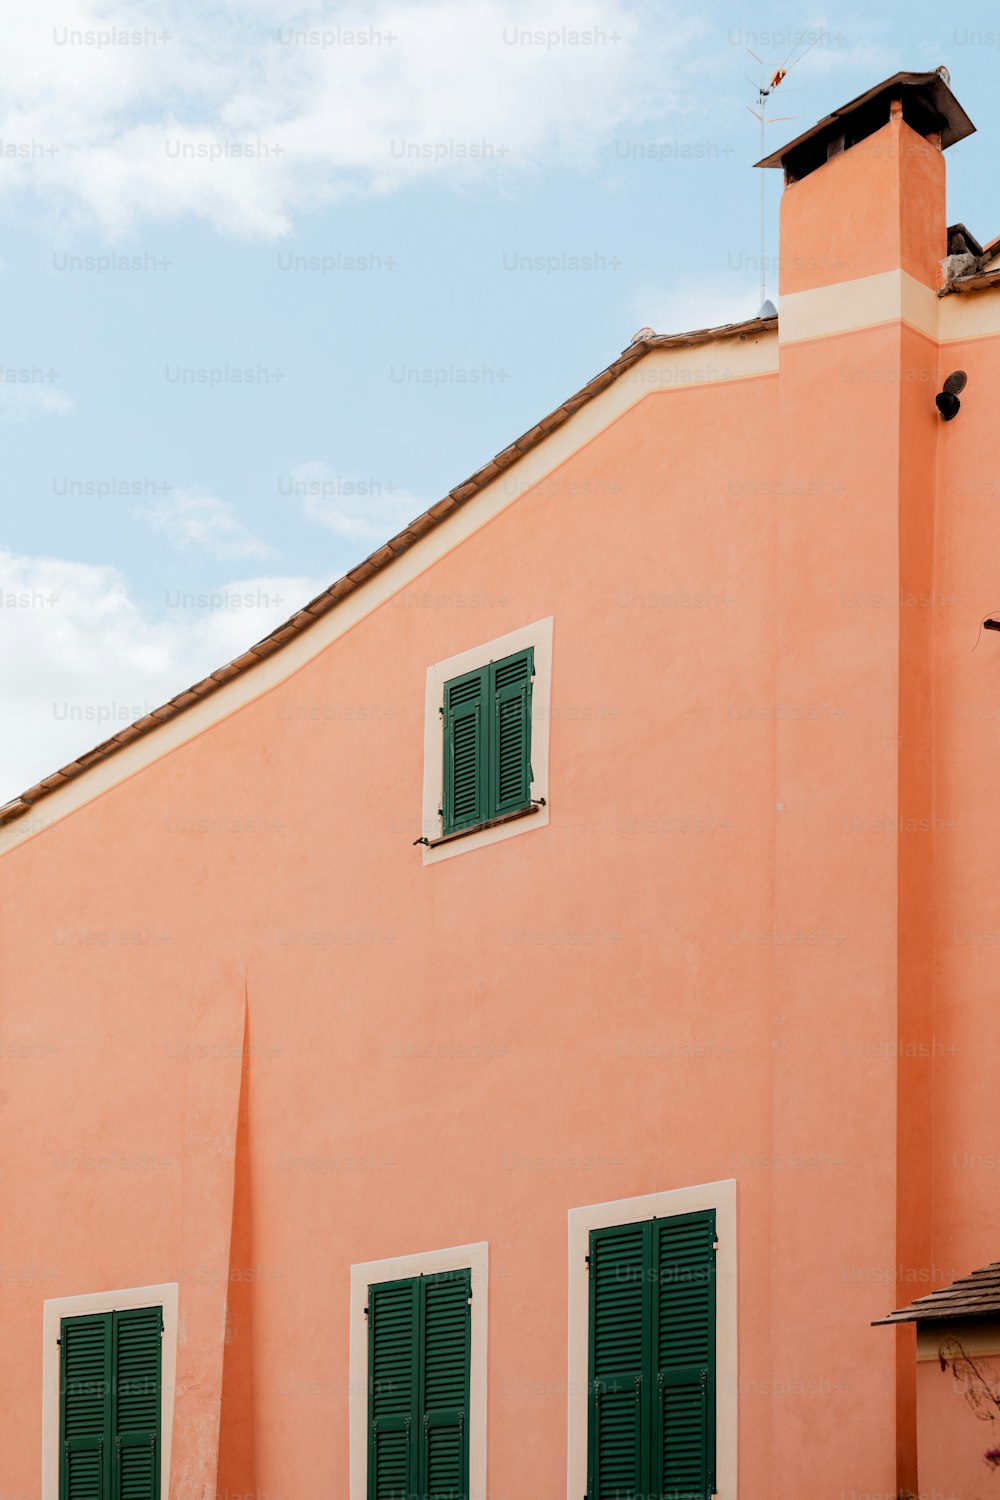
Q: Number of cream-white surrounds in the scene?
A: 4